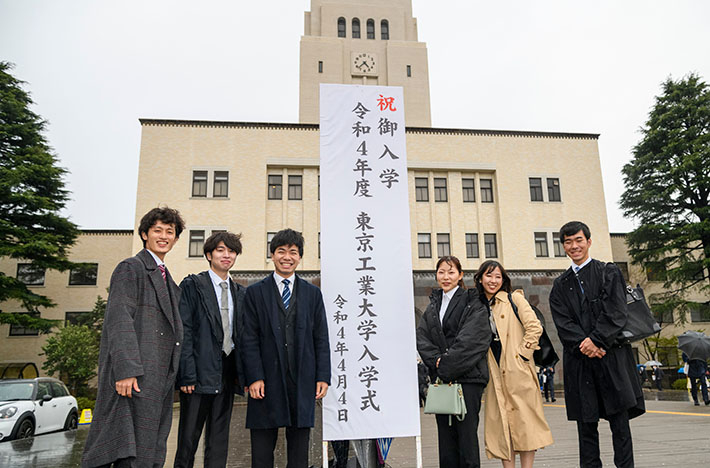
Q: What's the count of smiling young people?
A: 6